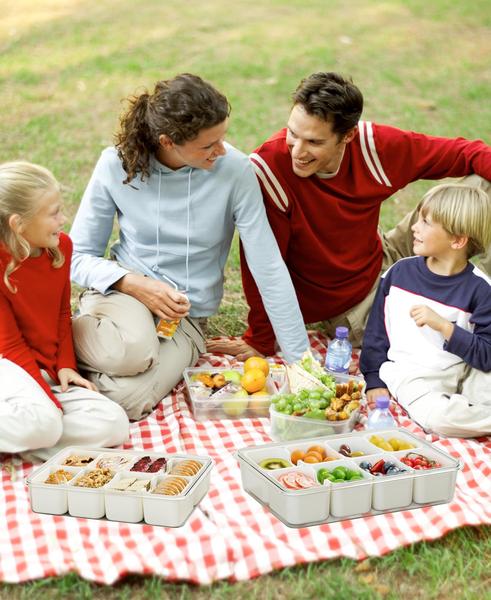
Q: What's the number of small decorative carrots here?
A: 0